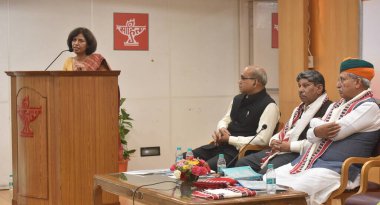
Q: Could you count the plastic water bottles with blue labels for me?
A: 4